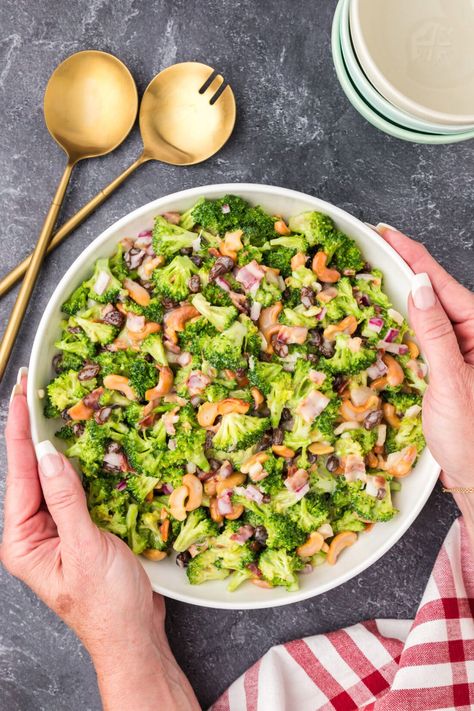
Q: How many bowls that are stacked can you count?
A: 3